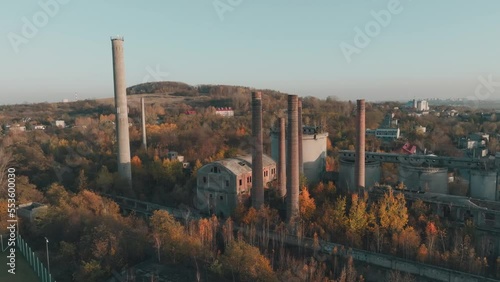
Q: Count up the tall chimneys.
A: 7